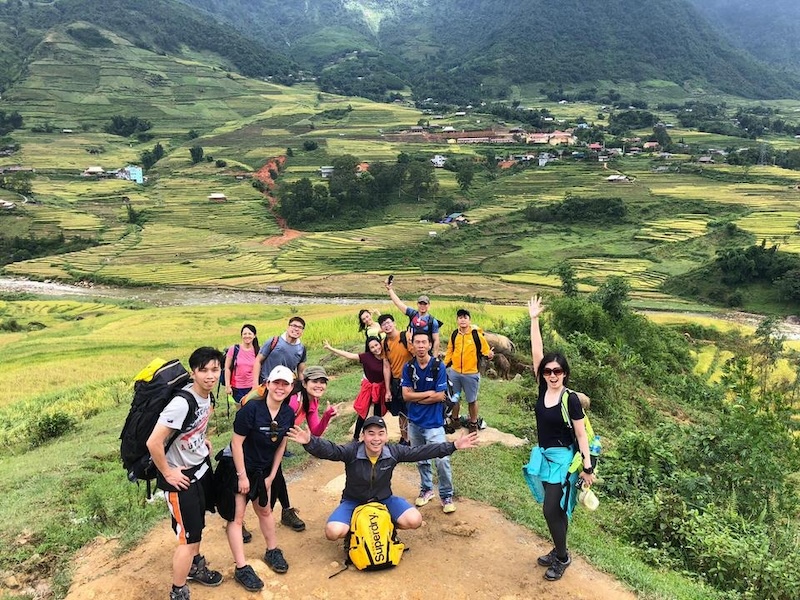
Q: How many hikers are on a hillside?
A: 13